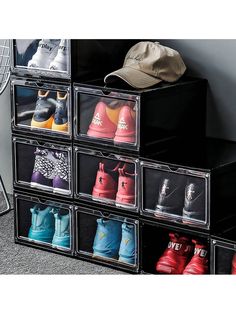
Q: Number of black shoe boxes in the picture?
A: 10